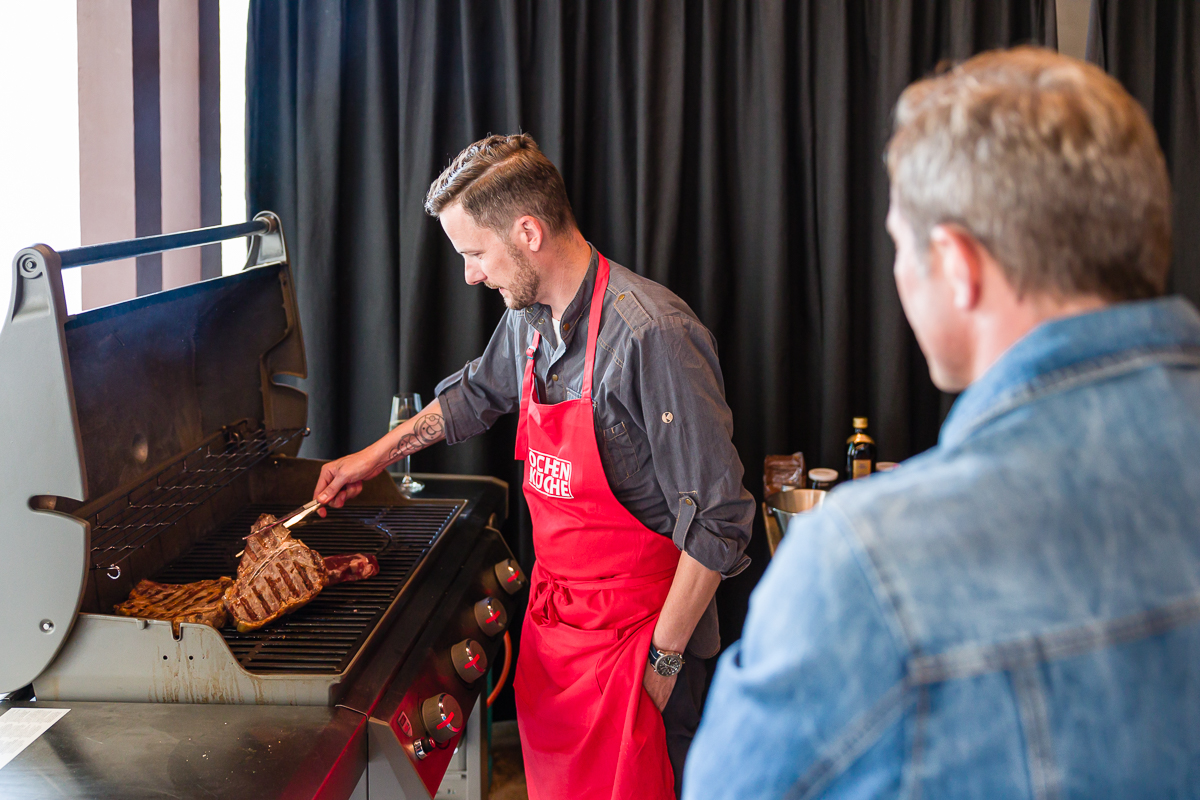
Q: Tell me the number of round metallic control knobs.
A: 4